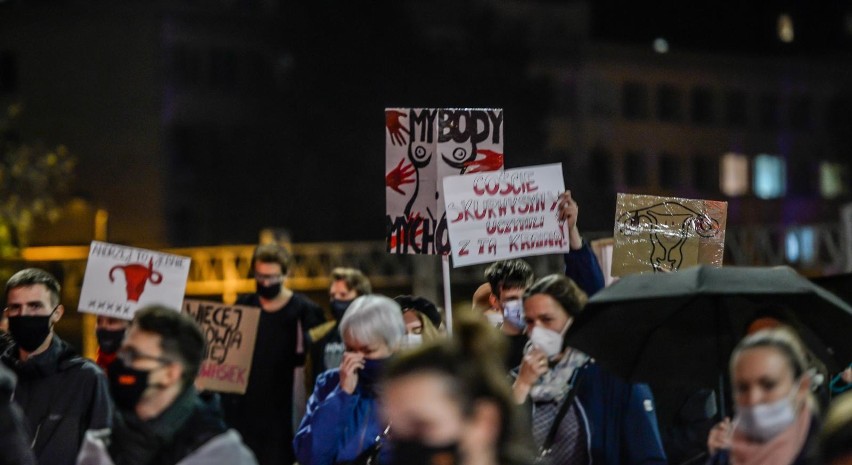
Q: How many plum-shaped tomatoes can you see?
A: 0